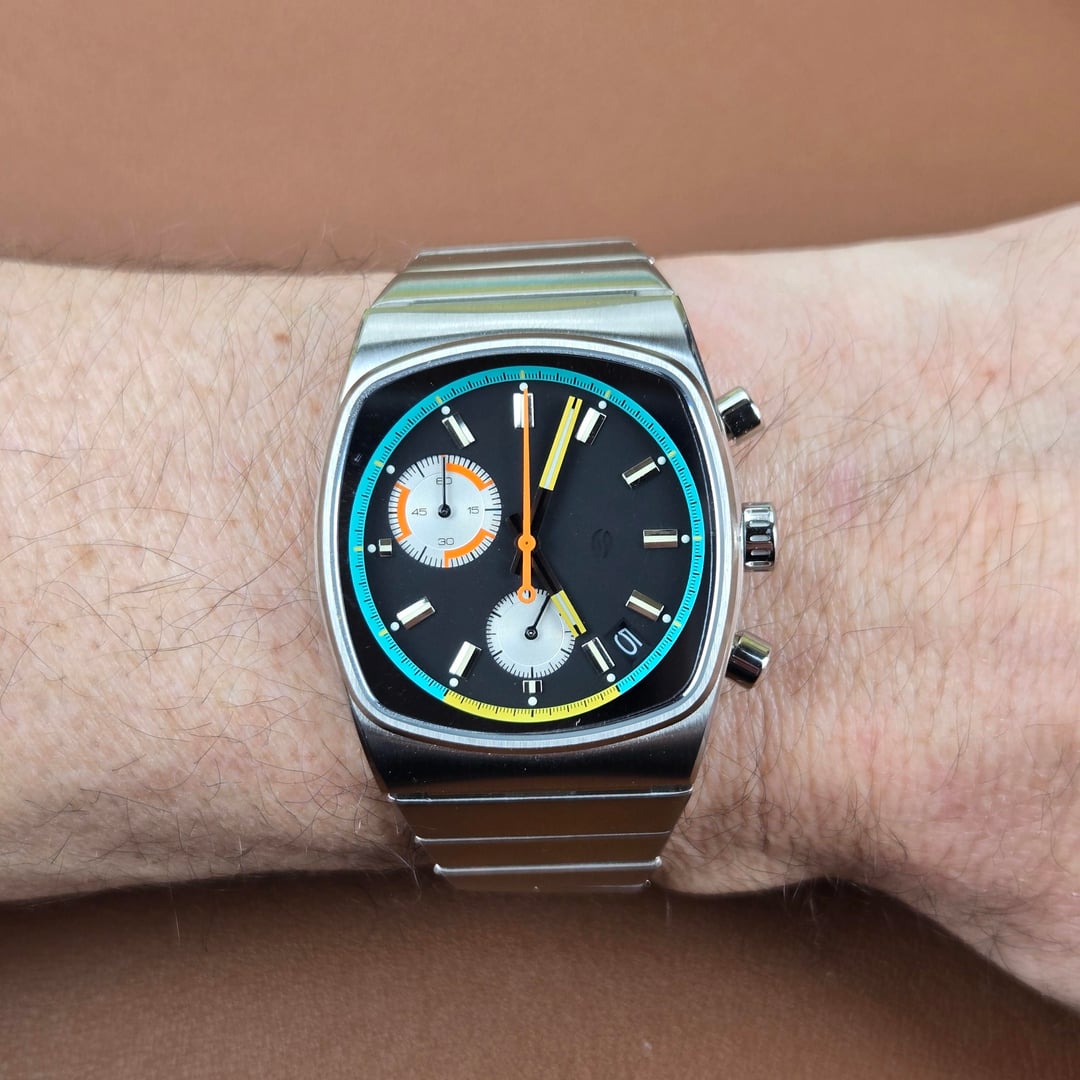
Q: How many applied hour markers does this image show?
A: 11